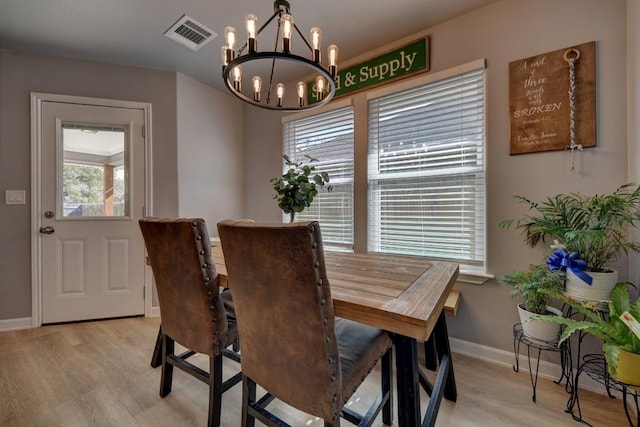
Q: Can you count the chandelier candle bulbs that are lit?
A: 11